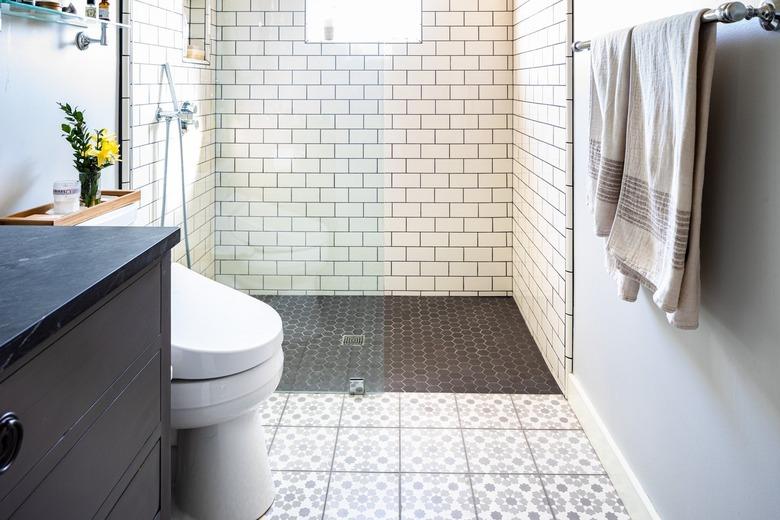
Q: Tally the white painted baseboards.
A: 1